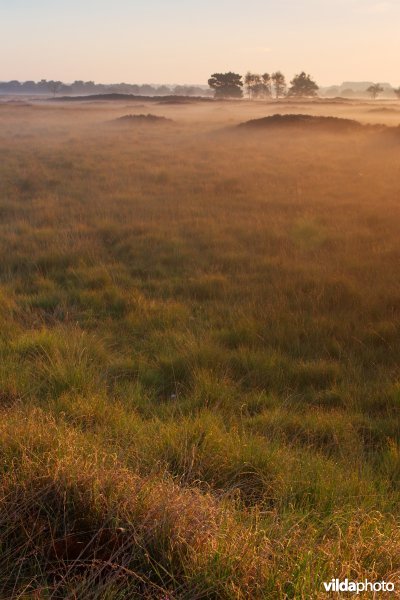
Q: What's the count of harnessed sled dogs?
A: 0